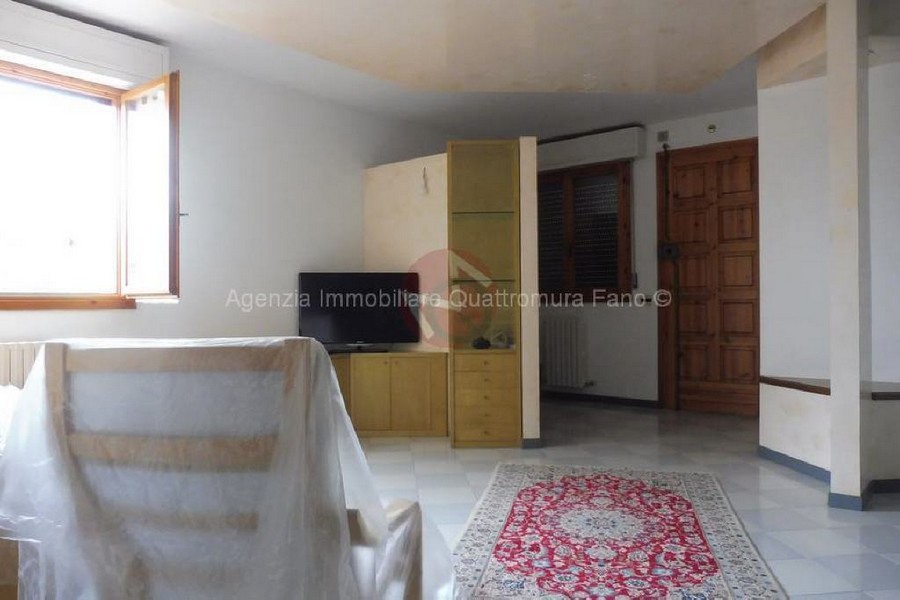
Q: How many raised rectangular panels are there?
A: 10